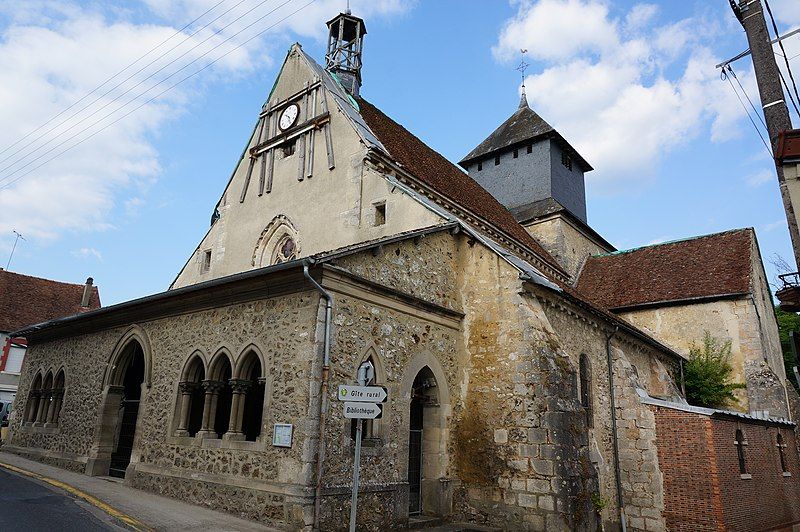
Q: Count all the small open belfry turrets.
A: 1